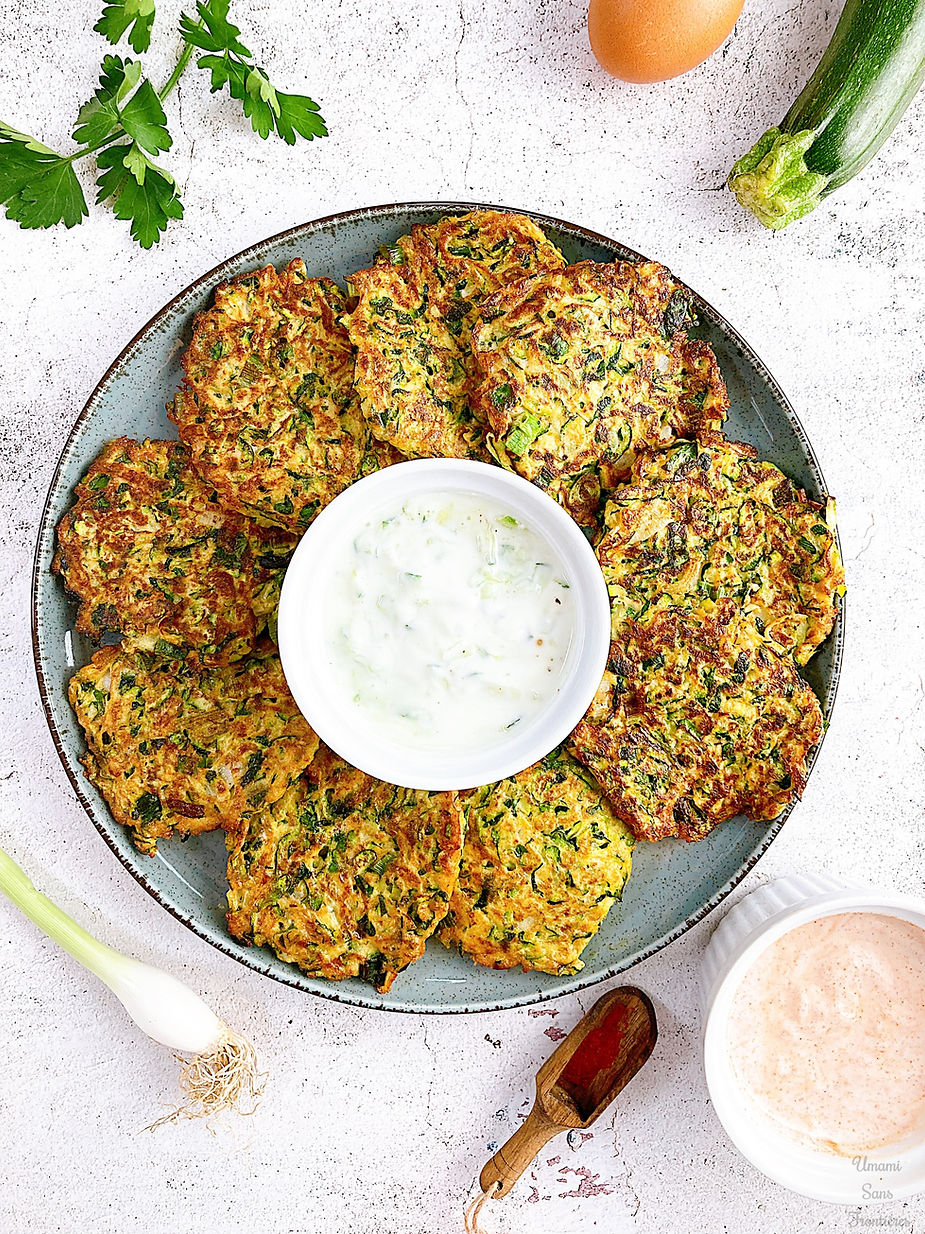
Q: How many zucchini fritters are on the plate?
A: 9